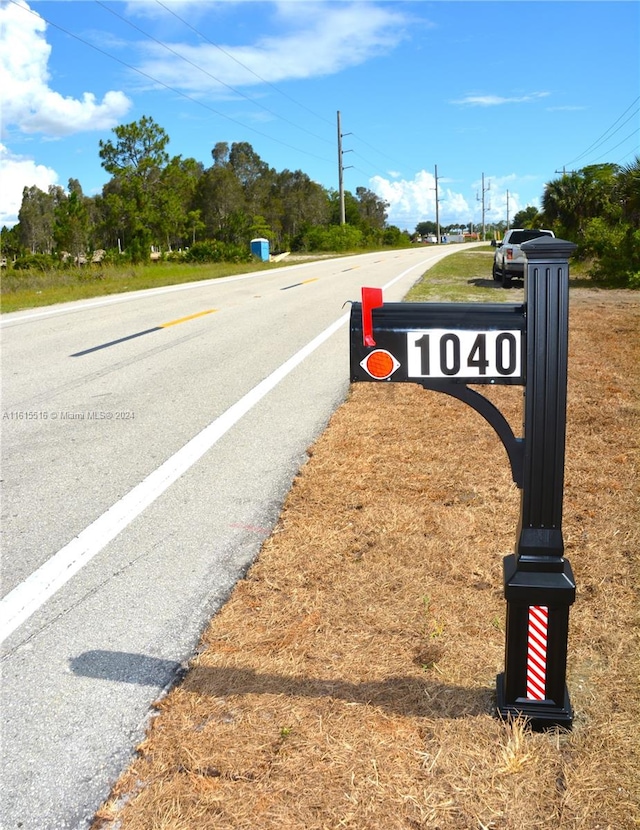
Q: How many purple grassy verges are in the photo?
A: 0